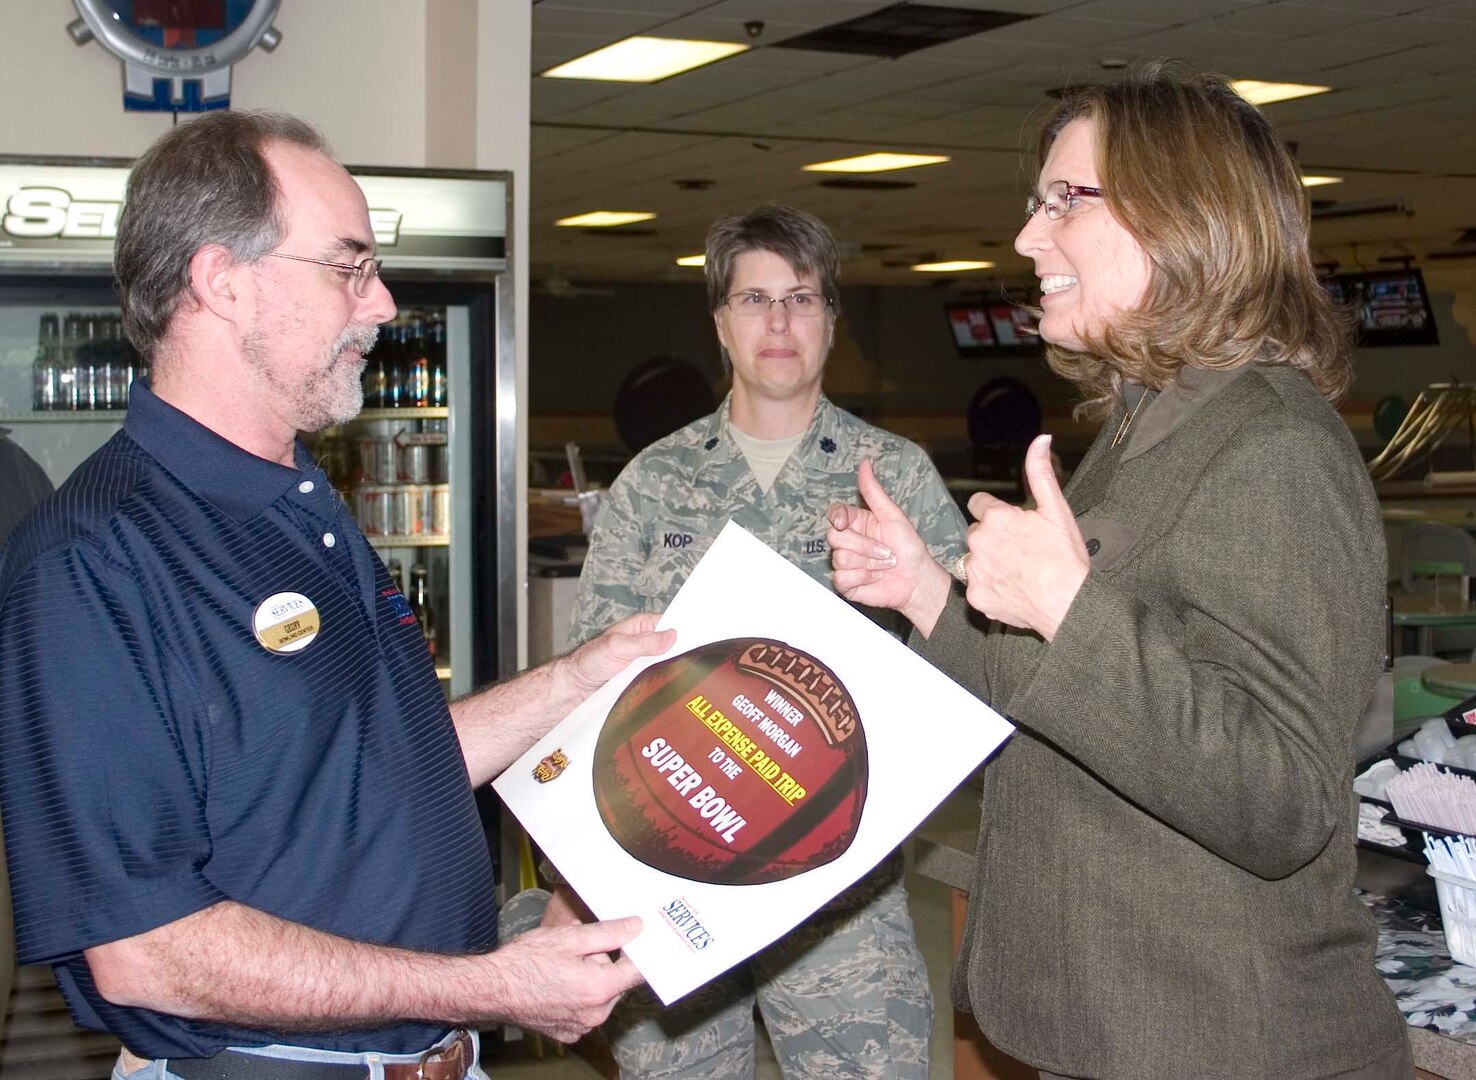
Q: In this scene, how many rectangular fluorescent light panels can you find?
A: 7